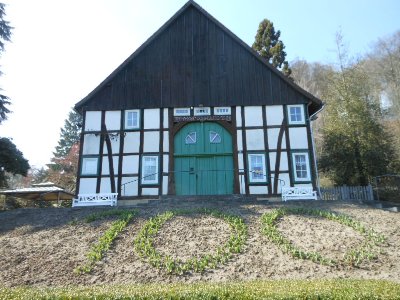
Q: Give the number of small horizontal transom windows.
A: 3